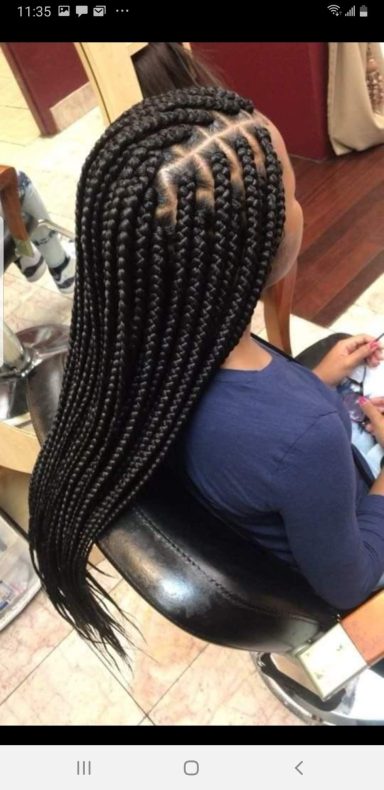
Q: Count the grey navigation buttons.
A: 3